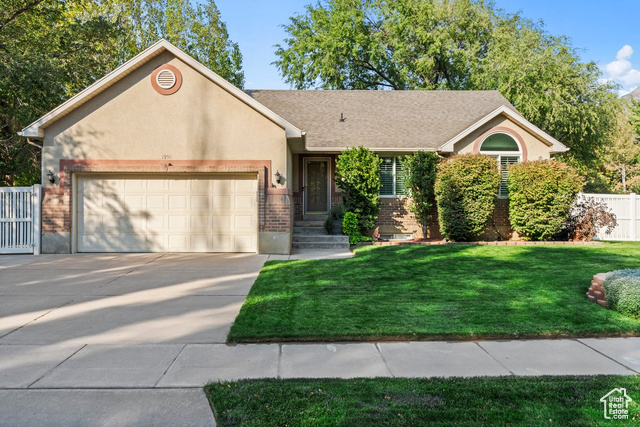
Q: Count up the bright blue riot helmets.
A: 0